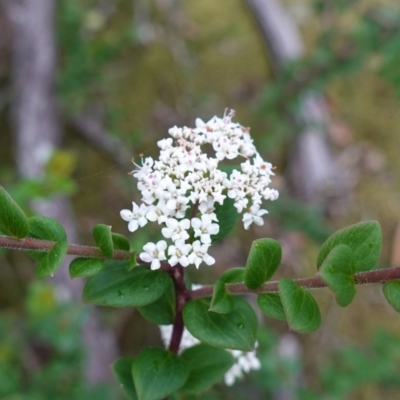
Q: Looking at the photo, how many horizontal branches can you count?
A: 2